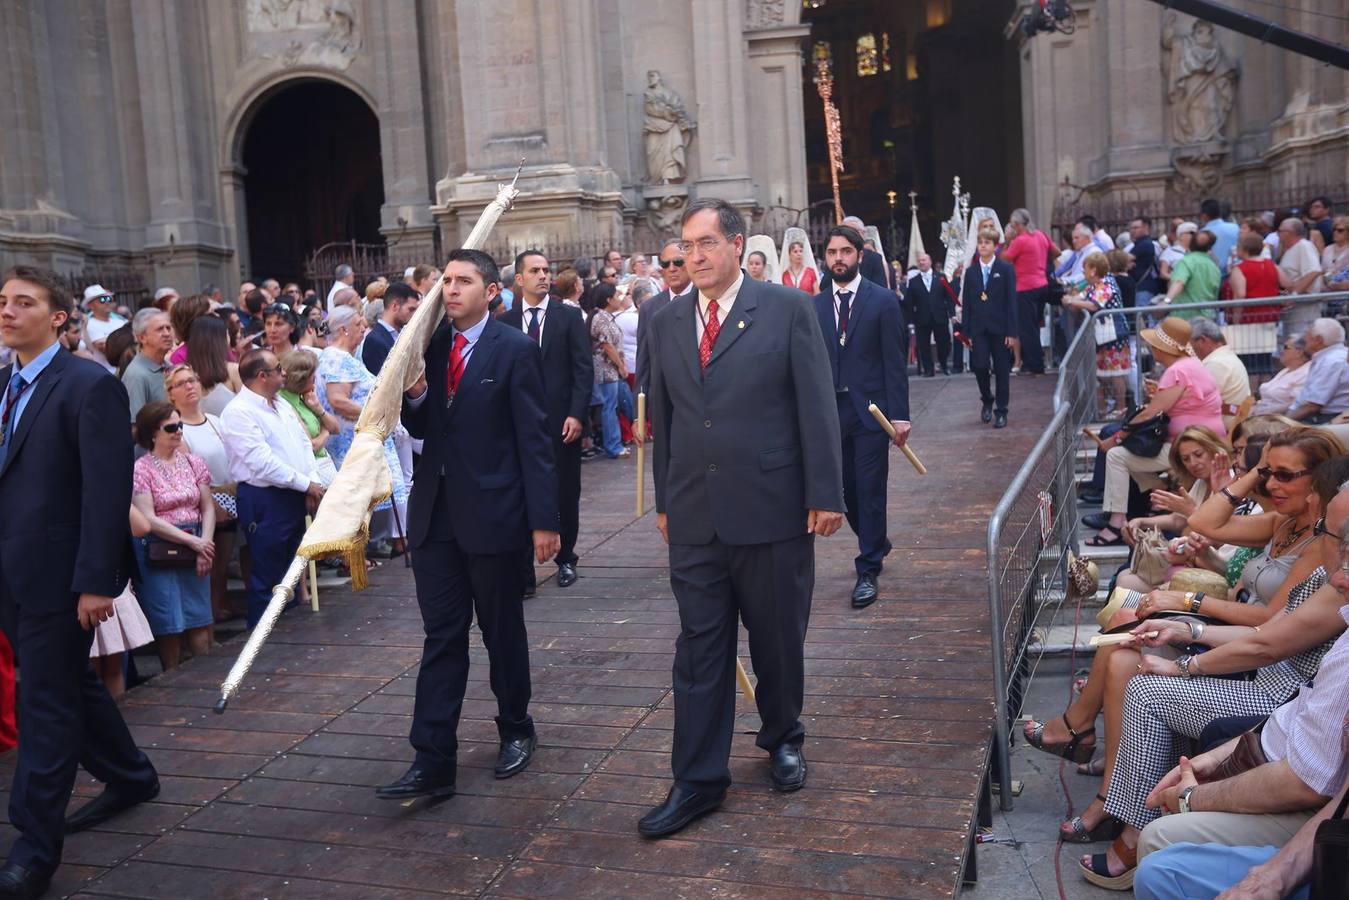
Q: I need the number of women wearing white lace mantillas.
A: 4